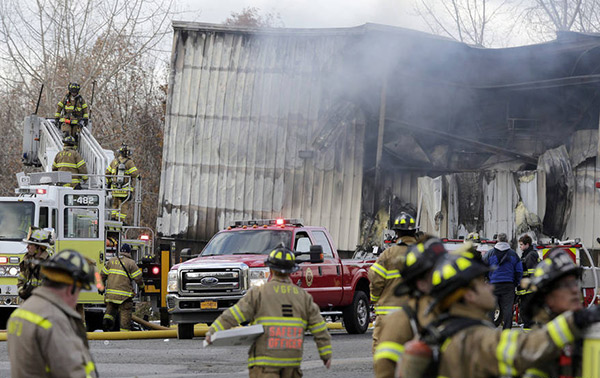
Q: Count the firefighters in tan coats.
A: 11